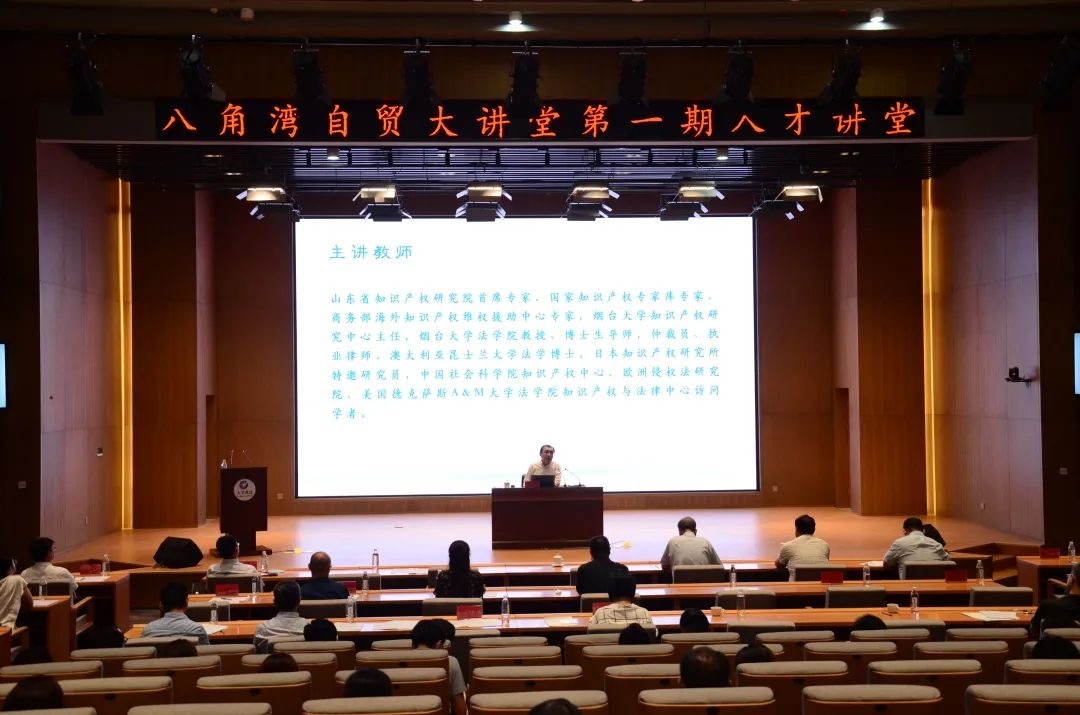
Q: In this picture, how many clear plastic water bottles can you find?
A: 15